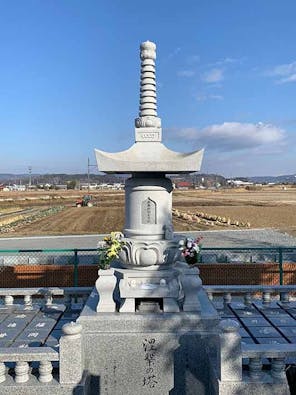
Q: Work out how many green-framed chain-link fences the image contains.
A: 1